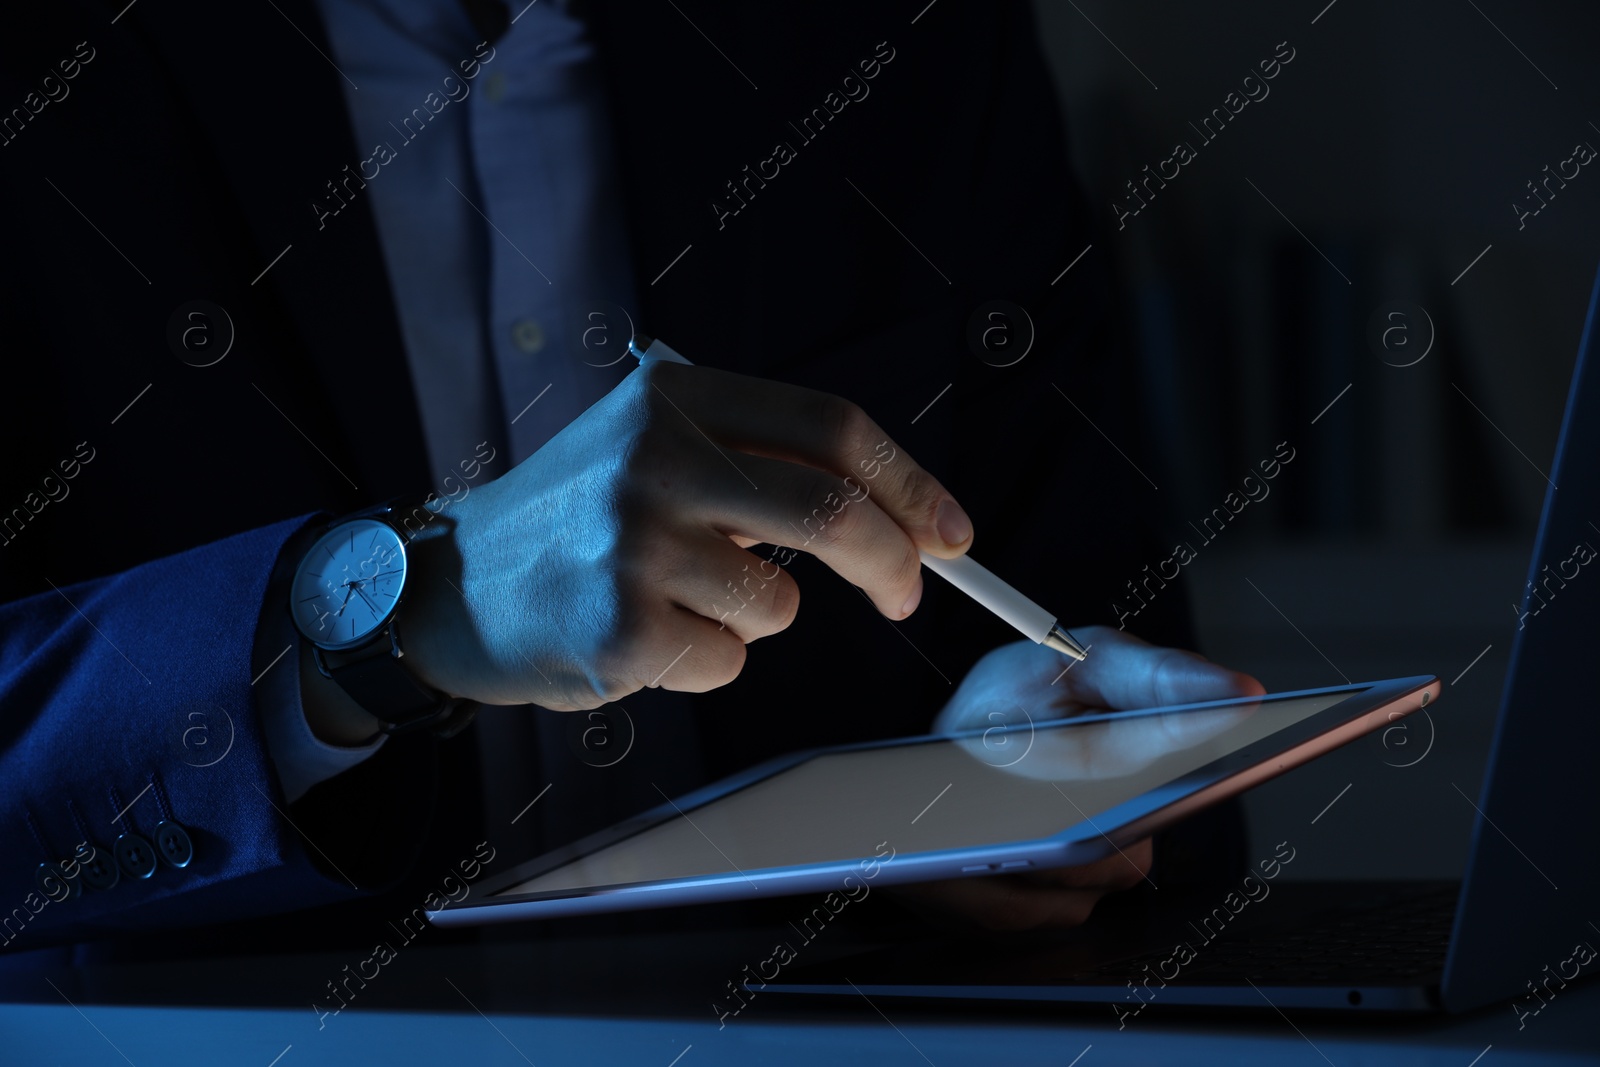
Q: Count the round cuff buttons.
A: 4